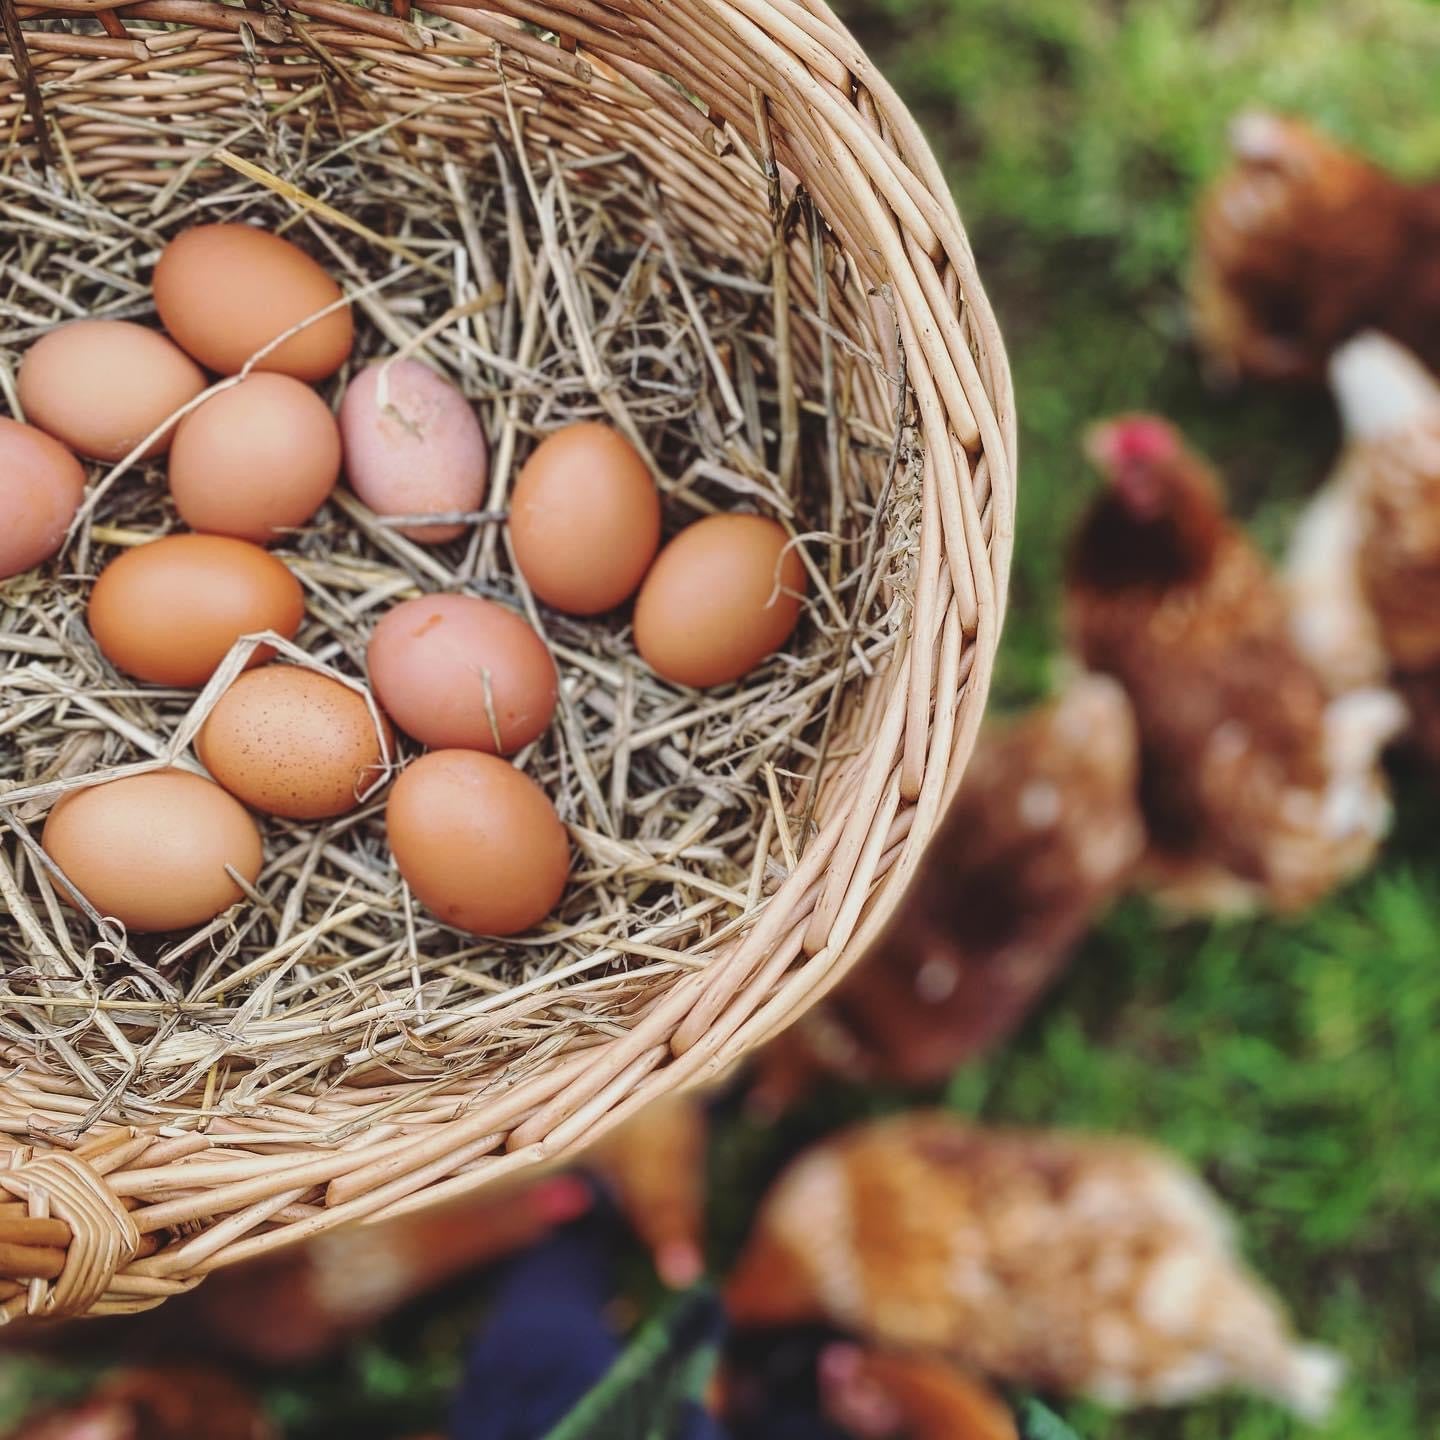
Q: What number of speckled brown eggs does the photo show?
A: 1